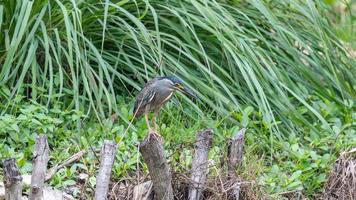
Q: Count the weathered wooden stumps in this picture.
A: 6